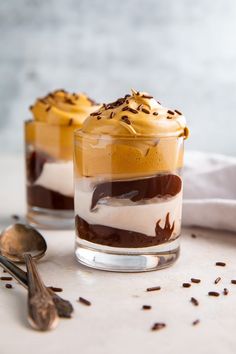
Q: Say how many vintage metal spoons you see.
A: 2